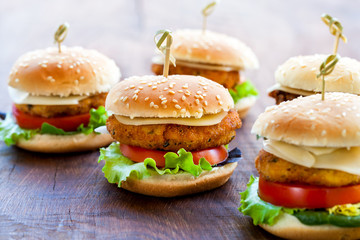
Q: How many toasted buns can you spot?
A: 5